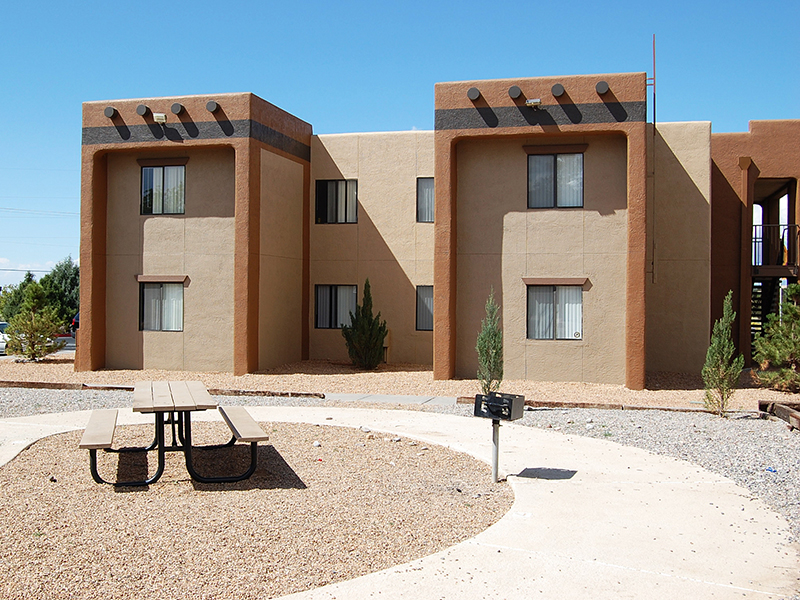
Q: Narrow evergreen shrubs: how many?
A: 3